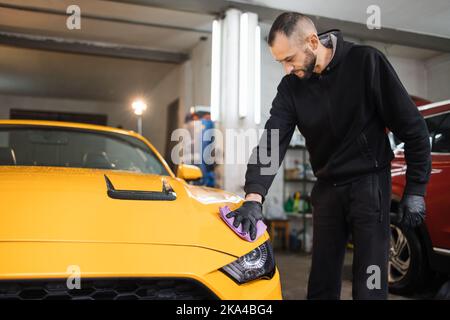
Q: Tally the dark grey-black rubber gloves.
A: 2